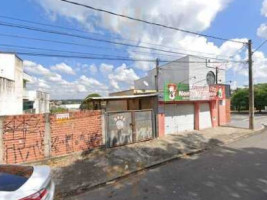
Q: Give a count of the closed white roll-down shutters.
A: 2